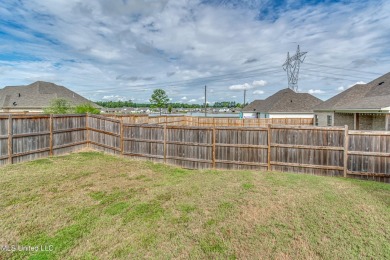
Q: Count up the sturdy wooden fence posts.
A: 8